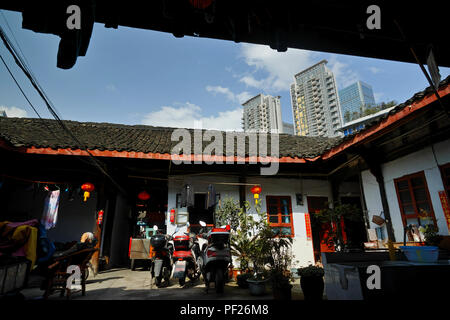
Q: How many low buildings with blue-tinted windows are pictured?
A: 1